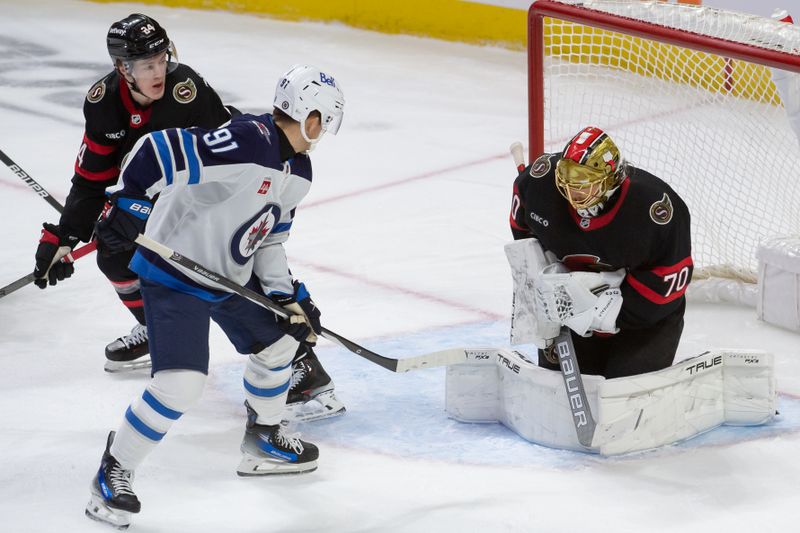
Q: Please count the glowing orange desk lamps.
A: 0